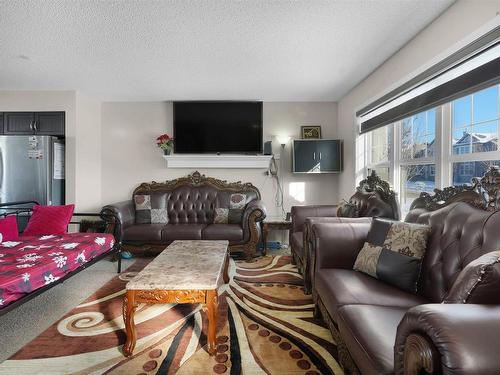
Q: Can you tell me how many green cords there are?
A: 0